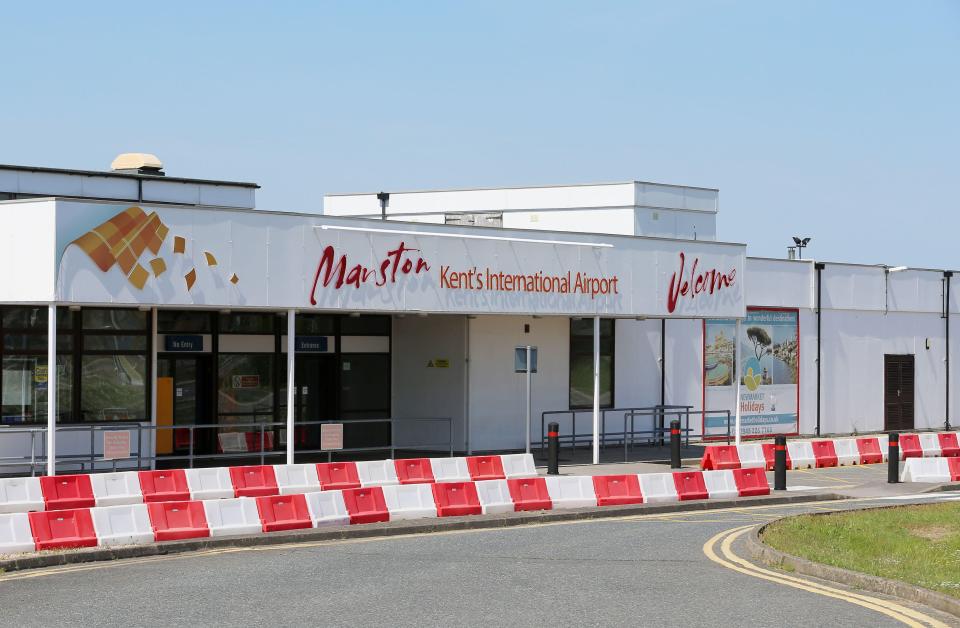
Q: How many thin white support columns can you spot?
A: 4